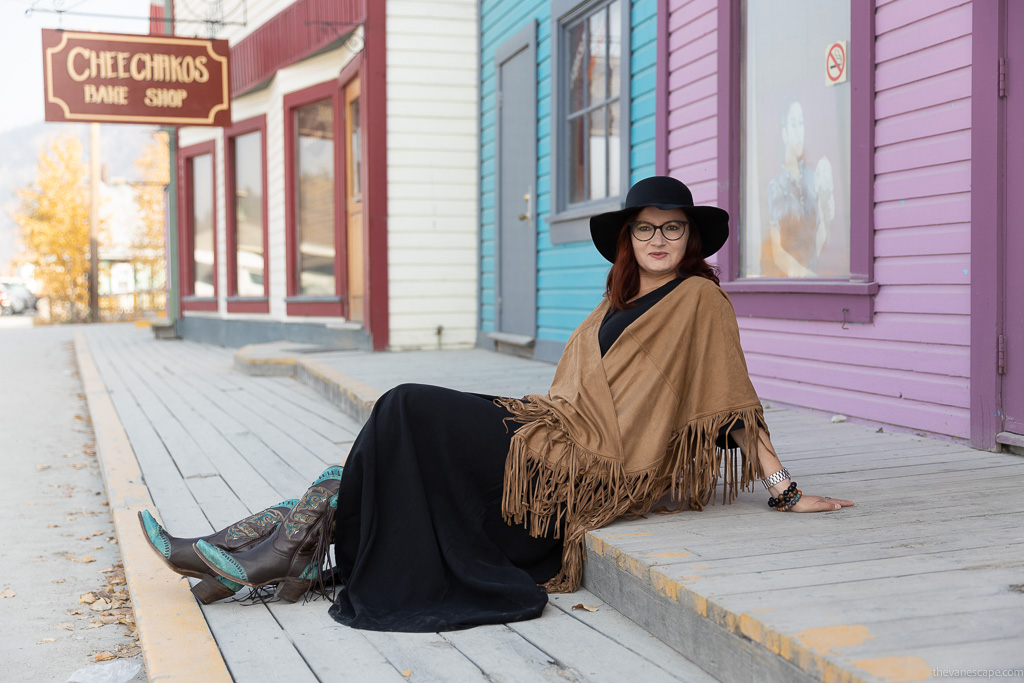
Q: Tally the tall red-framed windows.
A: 3